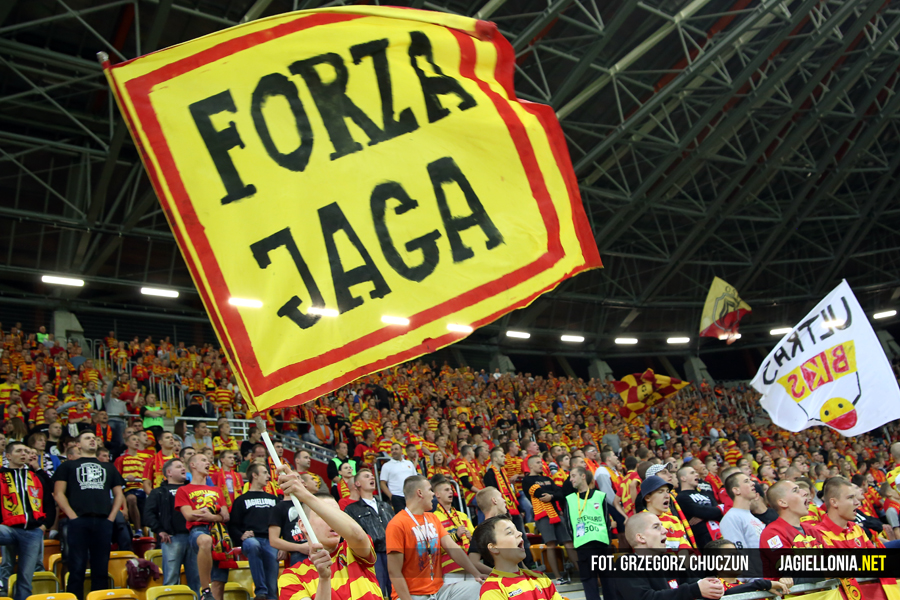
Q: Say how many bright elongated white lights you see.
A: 14